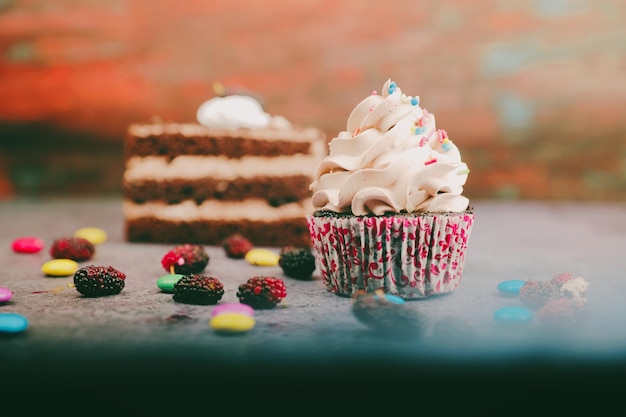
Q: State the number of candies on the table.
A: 12